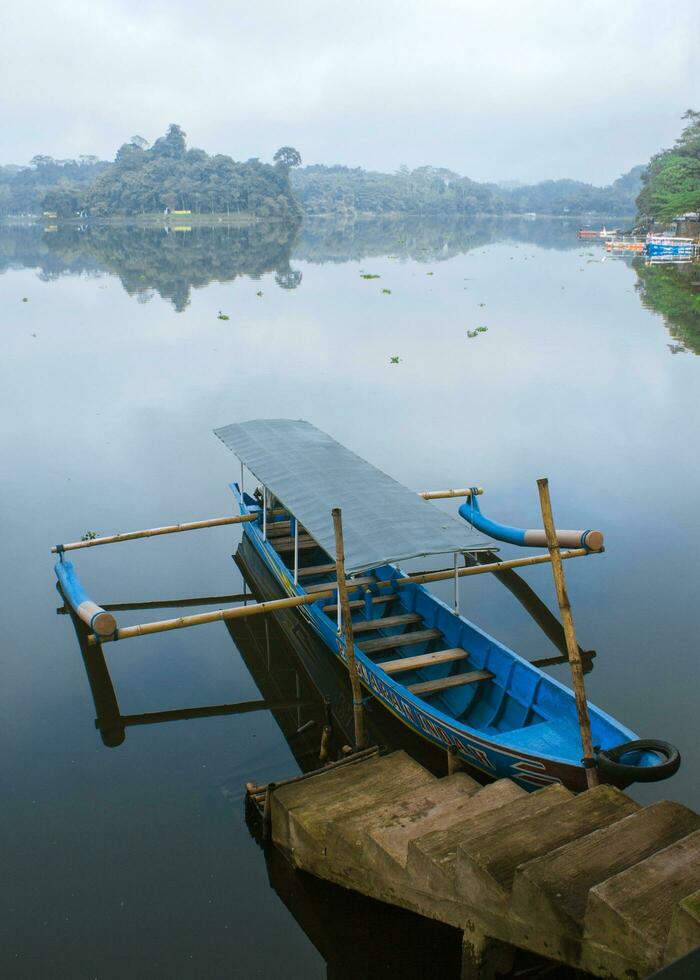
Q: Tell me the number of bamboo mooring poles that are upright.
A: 2